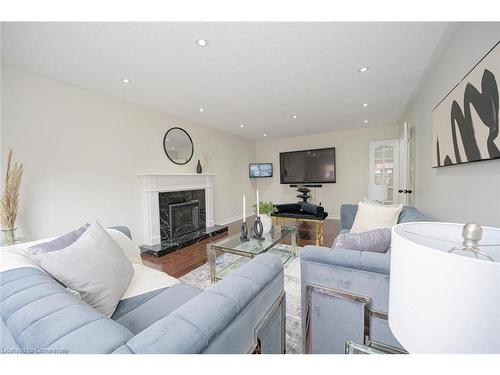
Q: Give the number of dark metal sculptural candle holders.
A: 2